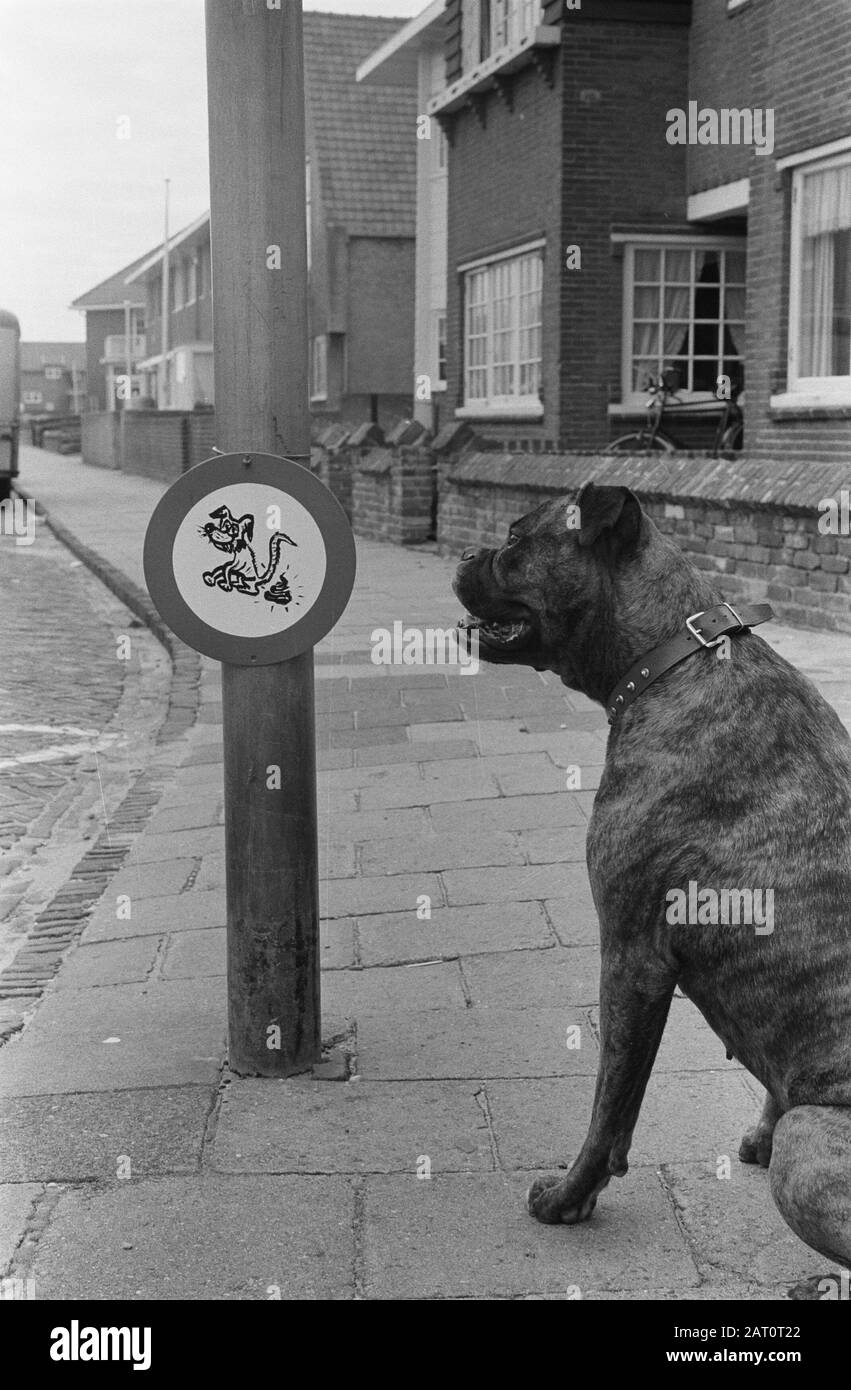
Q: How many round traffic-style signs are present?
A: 1